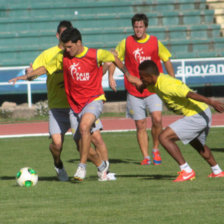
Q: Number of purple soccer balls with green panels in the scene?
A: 0